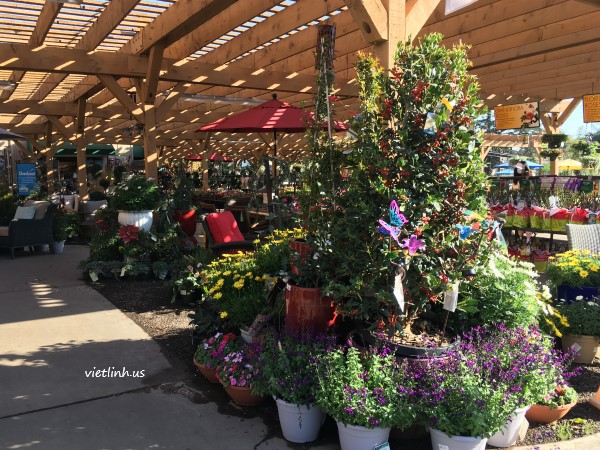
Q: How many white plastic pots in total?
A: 4